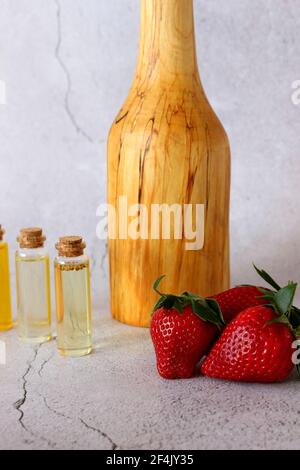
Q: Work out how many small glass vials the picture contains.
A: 3